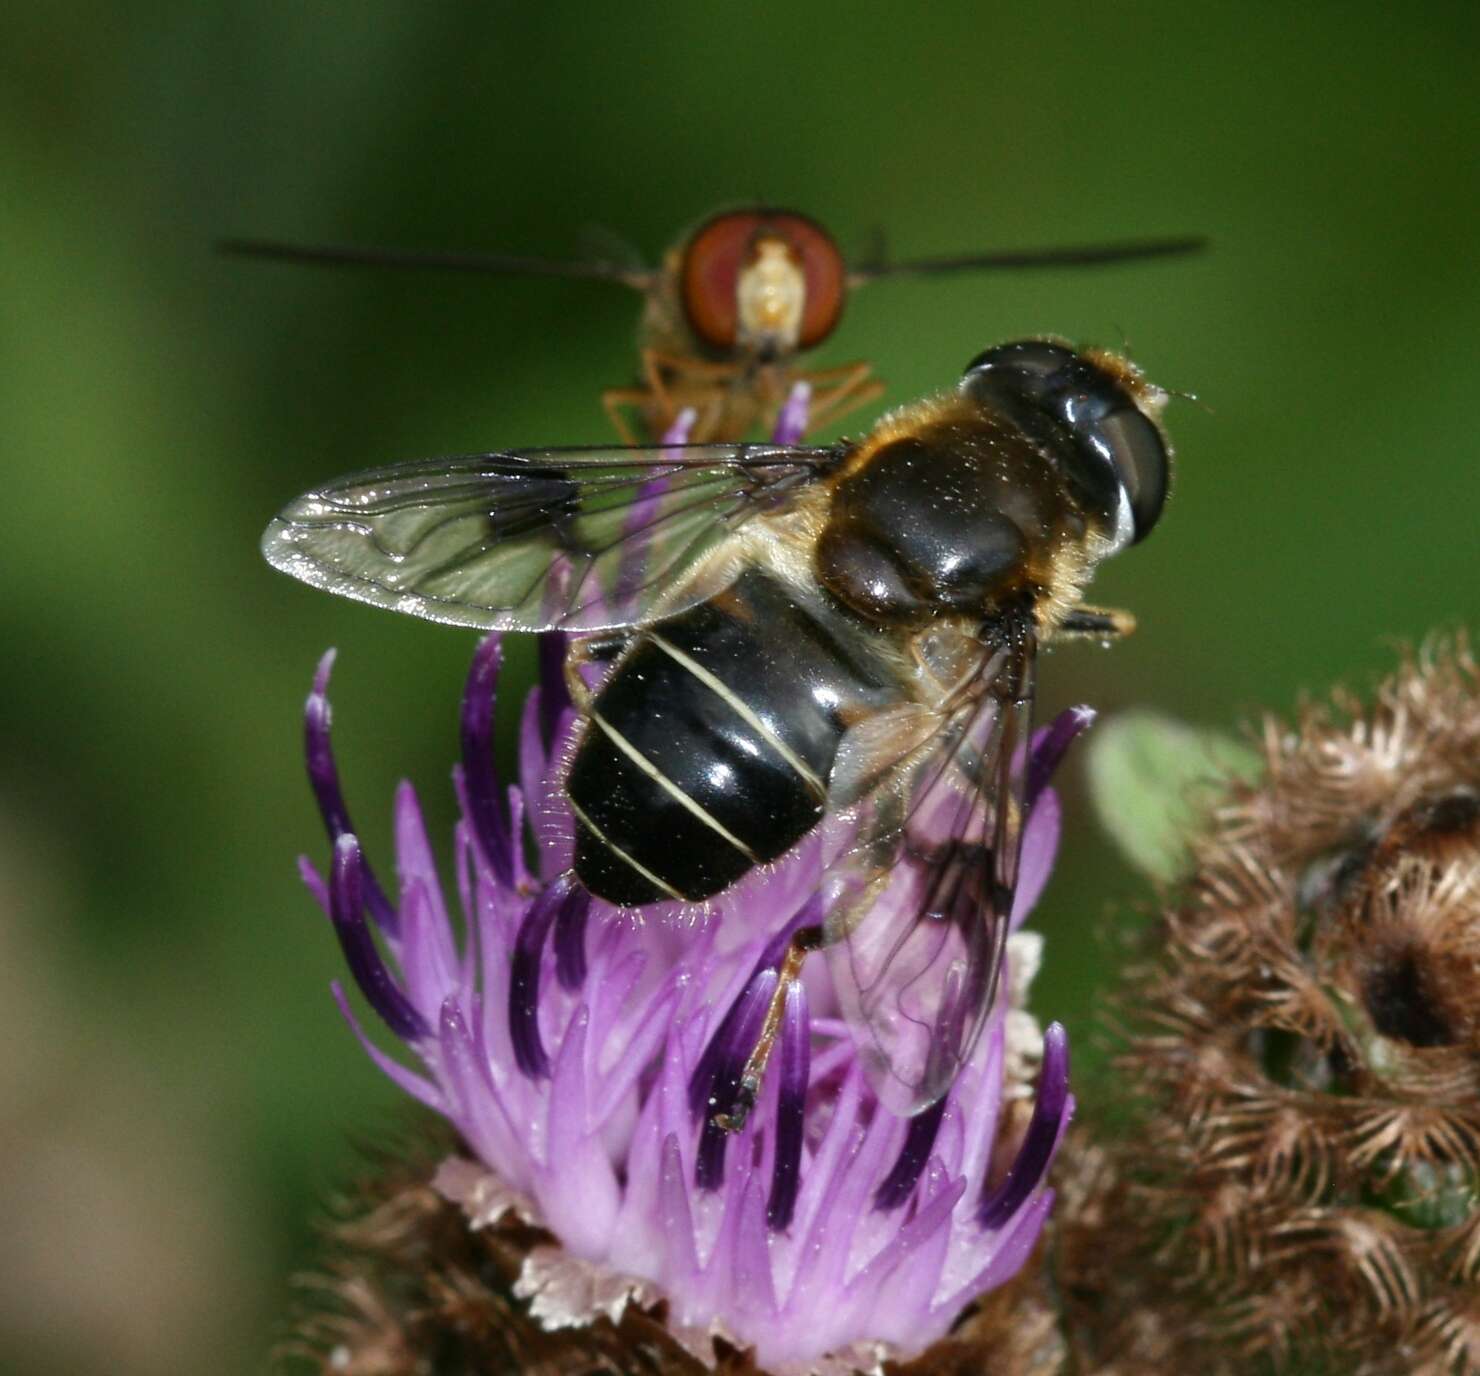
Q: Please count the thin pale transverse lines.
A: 3